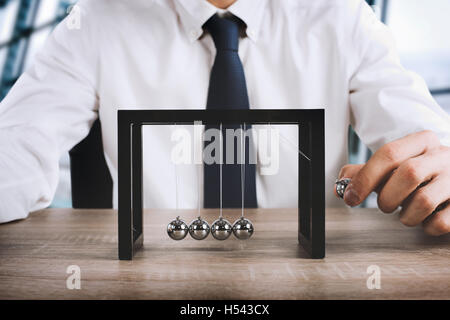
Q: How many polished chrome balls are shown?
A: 5